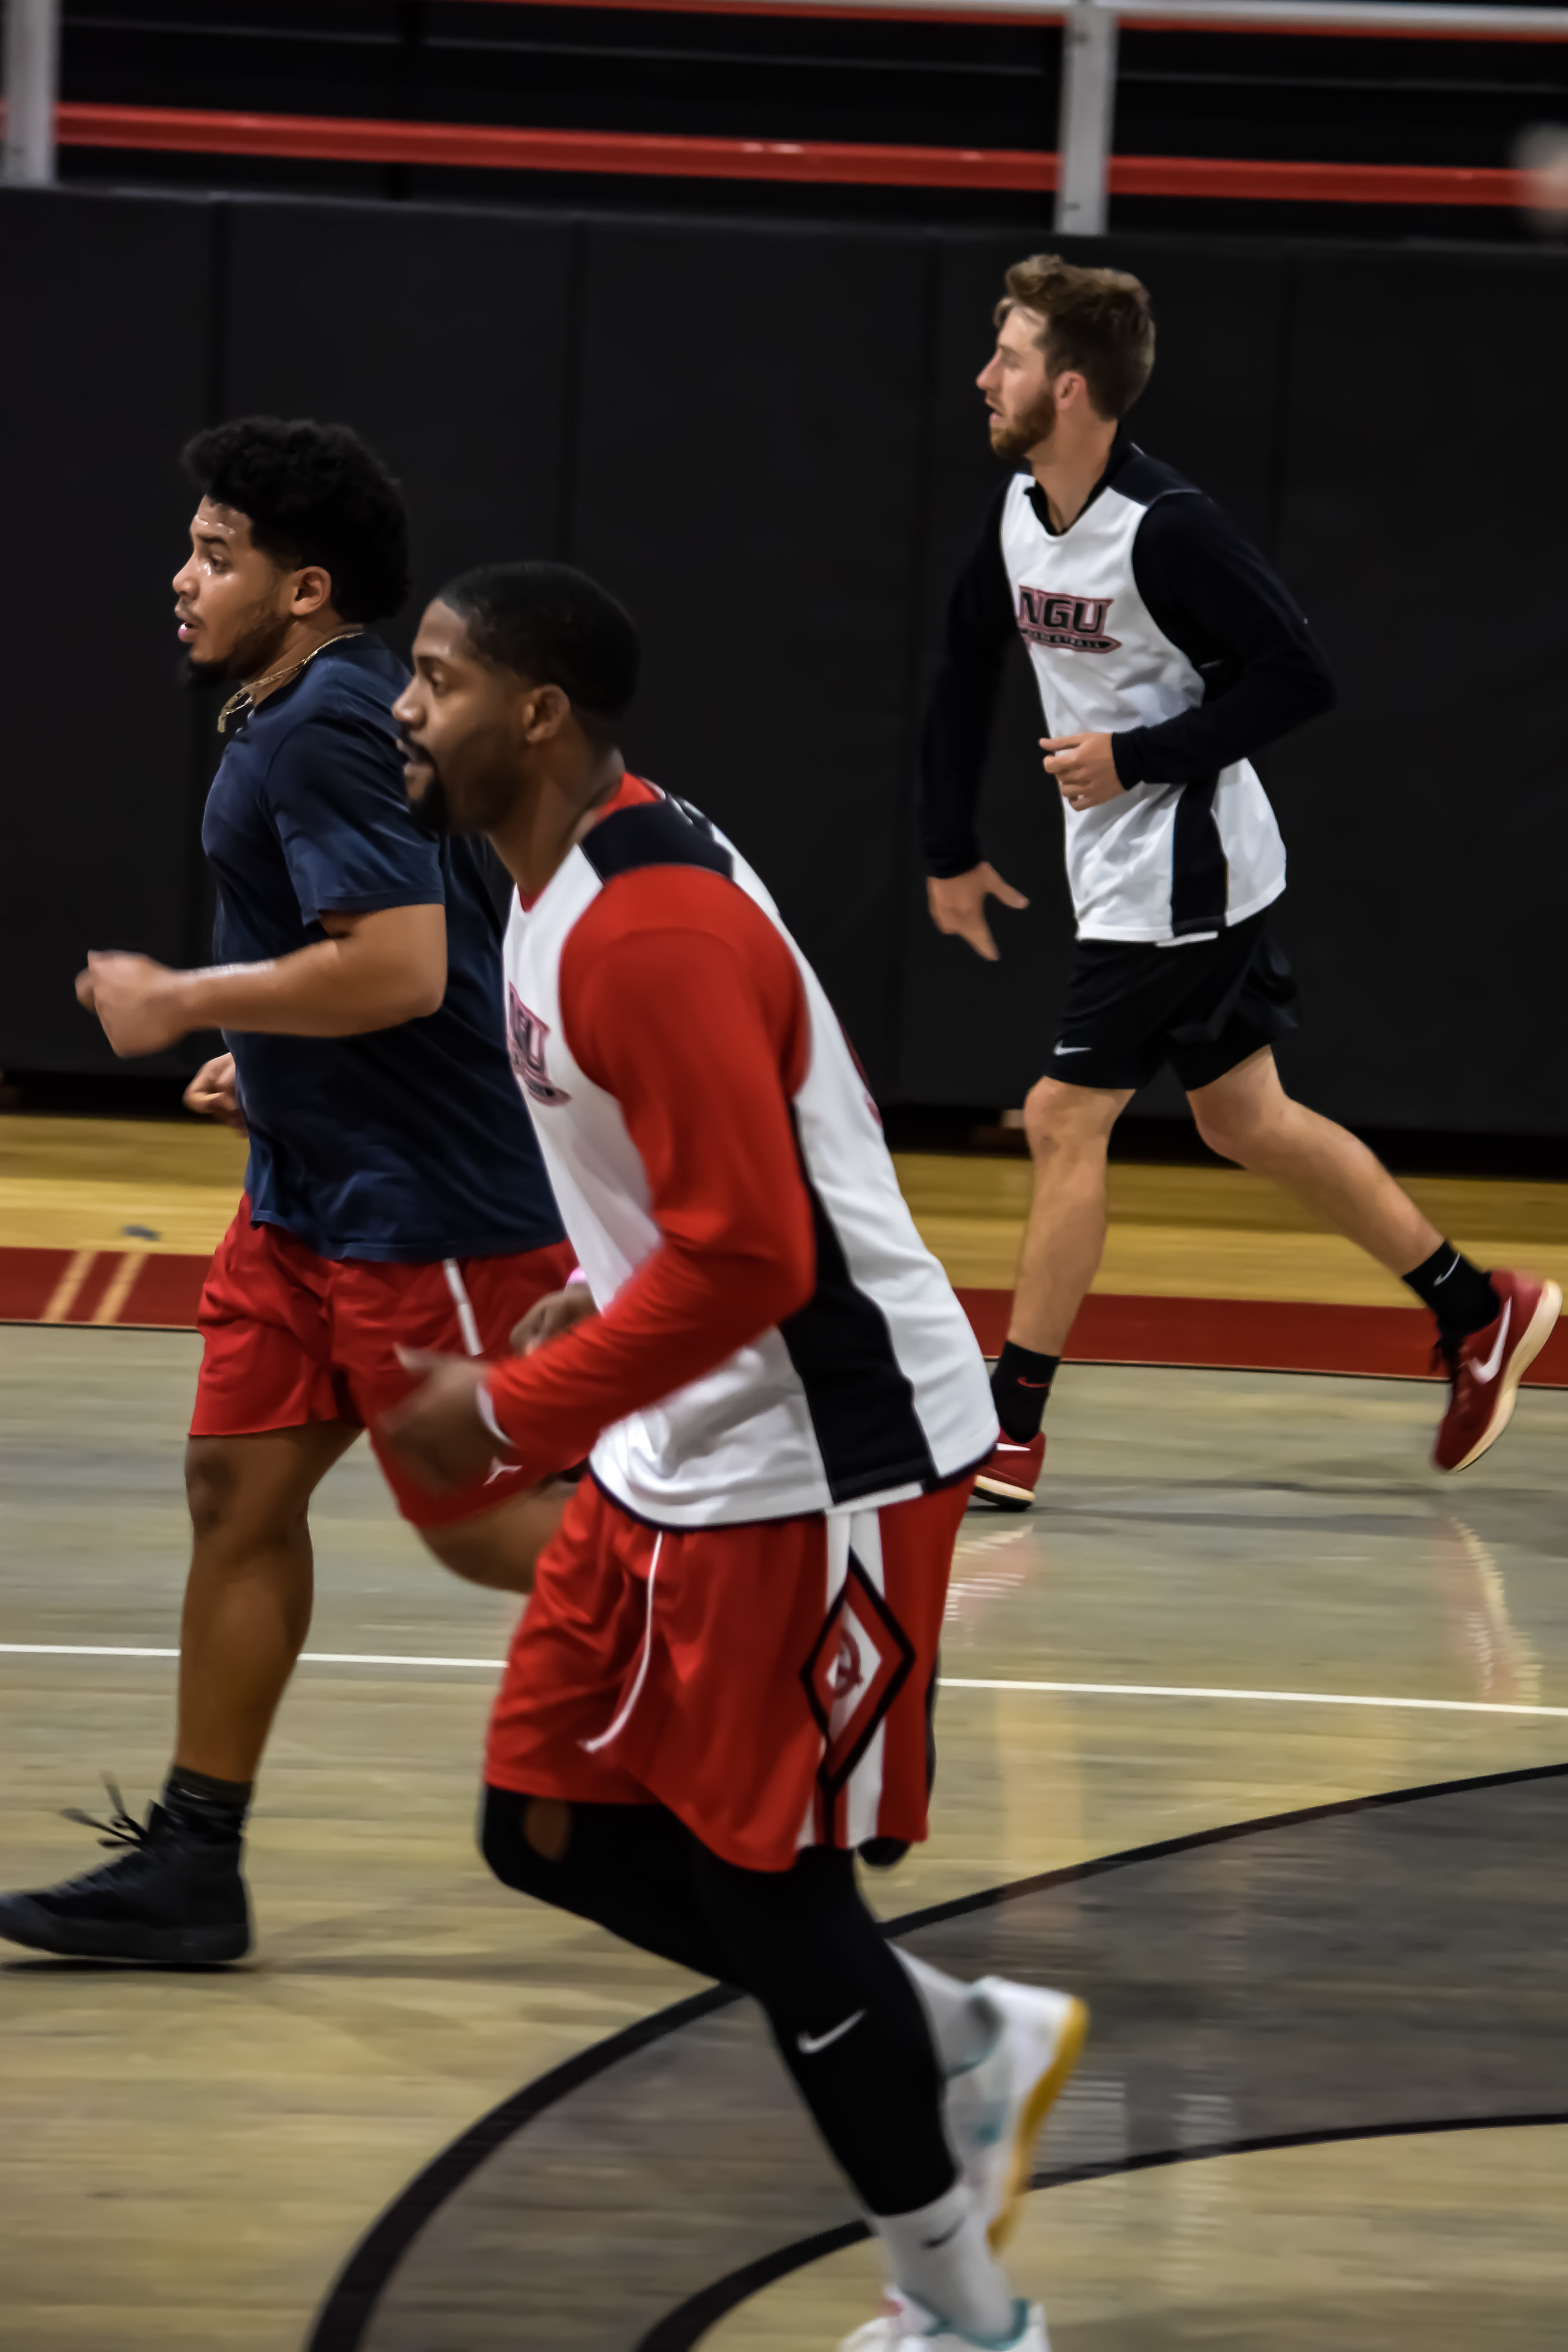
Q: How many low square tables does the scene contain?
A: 0